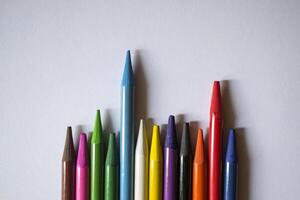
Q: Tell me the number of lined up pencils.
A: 12